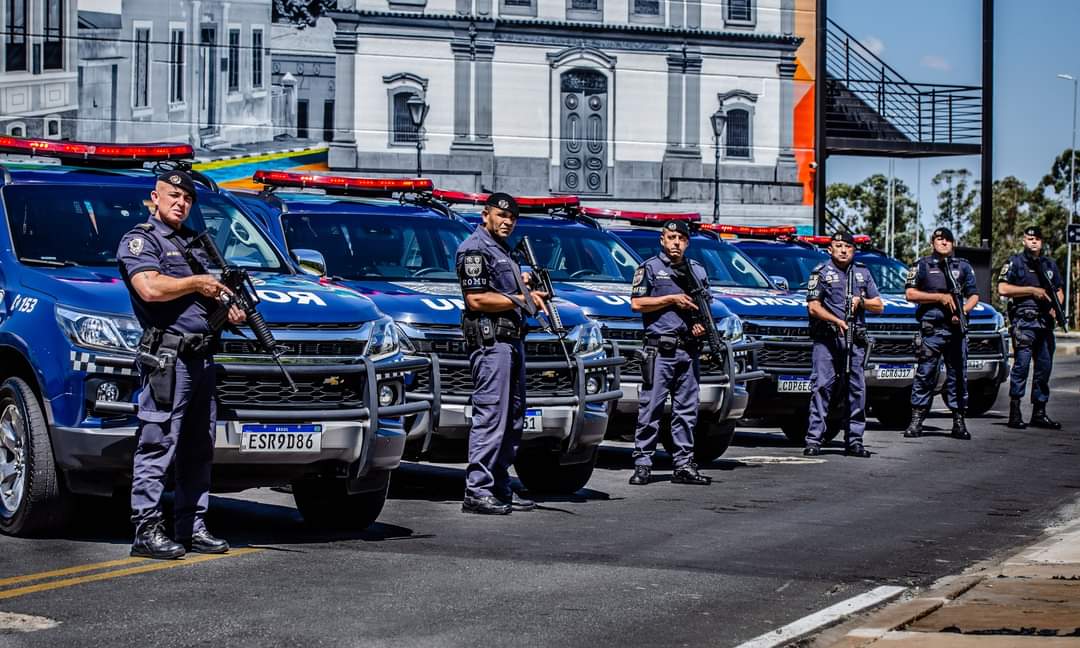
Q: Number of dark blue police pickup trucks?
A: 6